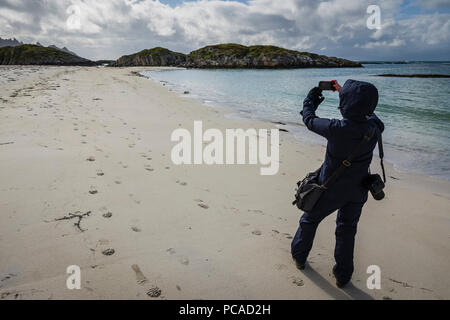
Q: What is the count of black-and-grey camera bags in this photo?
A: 1